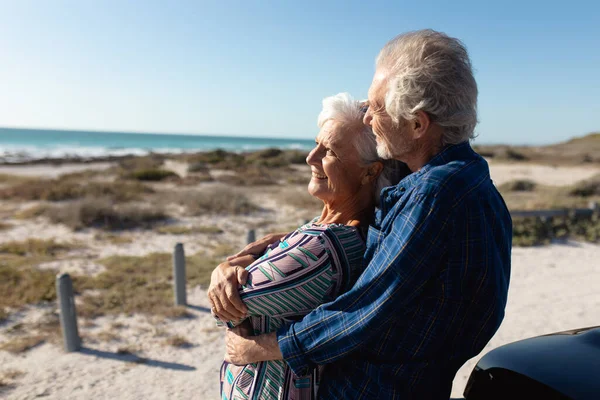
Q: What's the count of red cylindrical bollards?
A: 0